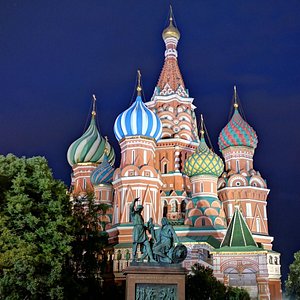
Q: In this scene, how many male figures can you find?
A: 2